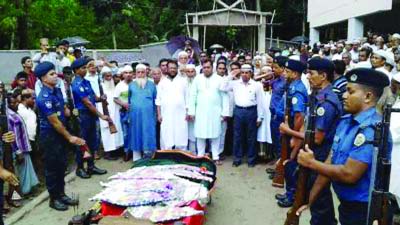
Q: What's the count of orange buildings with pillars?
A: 0